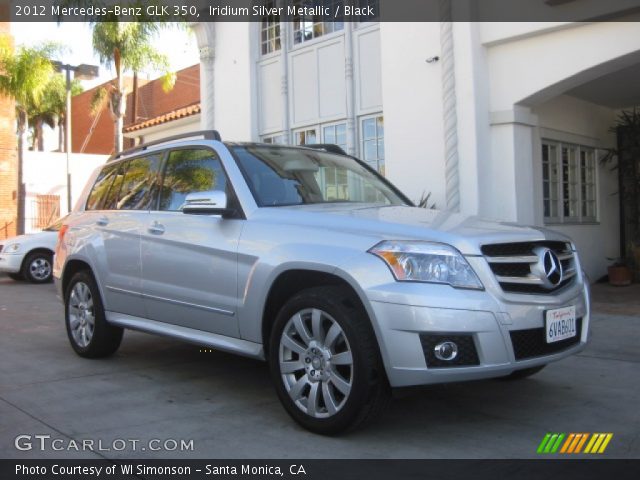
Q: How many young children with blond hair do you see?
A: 0